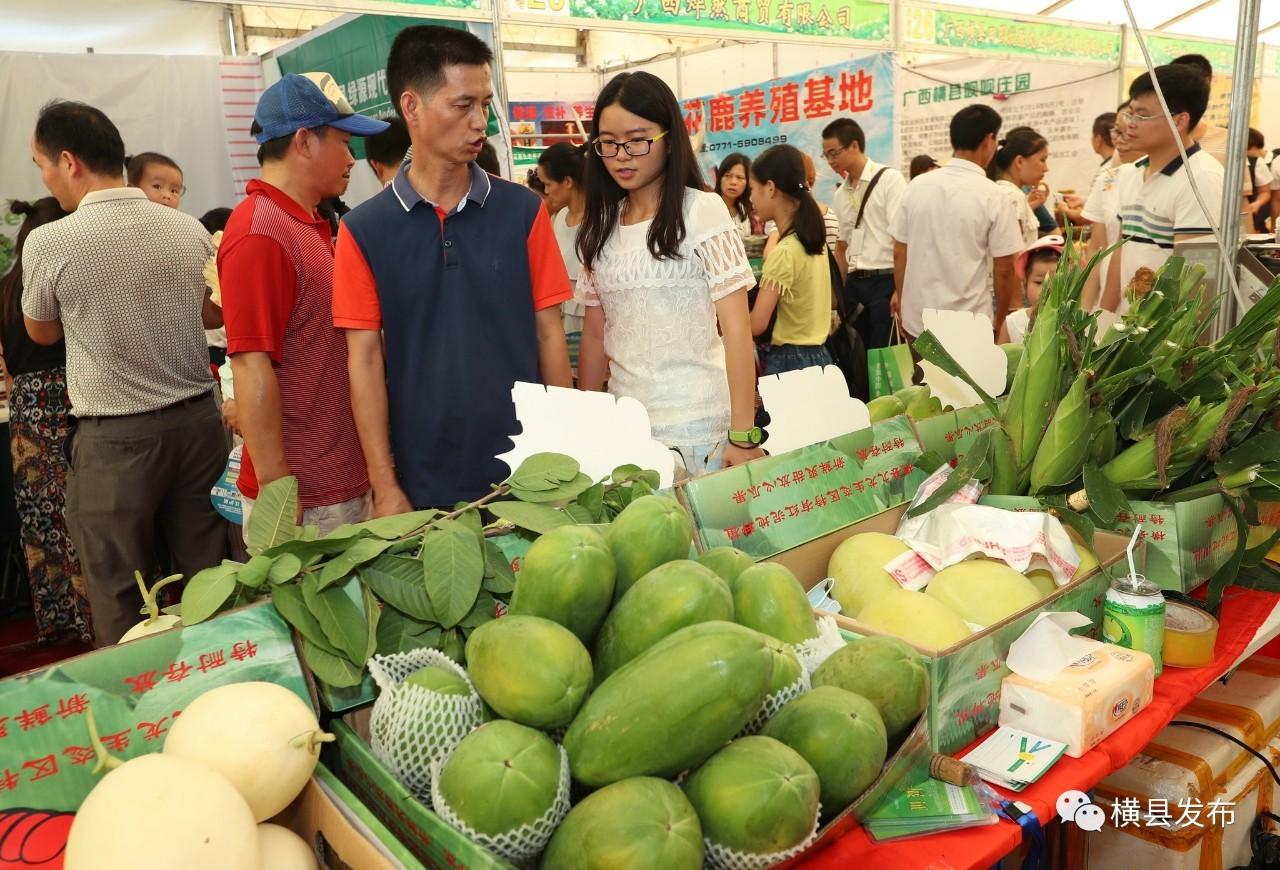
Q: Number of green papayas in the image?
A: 14